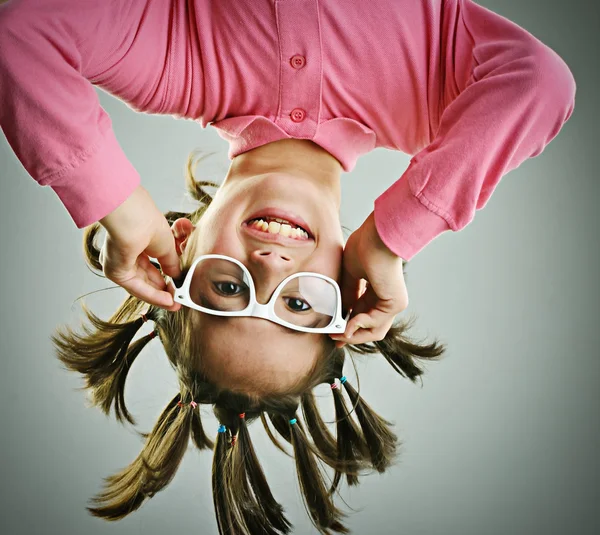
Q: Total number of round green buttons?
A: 0